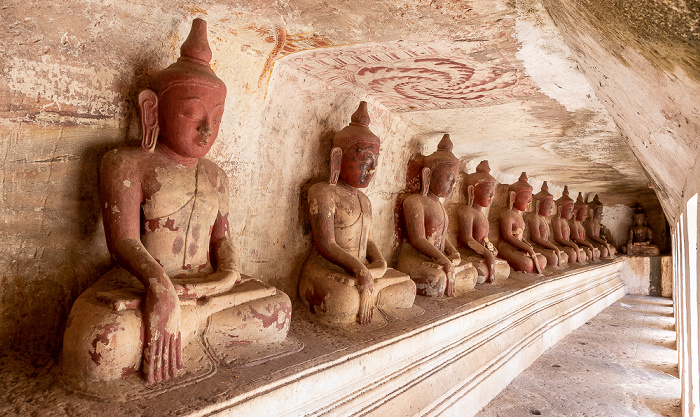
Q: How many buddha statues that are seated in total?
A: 10